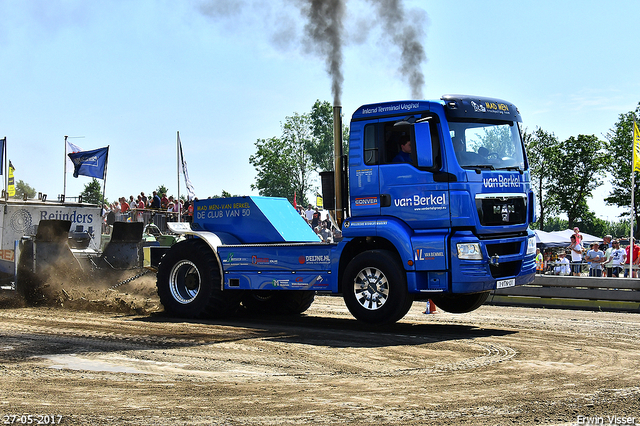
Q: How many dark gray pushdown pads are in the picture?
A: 2